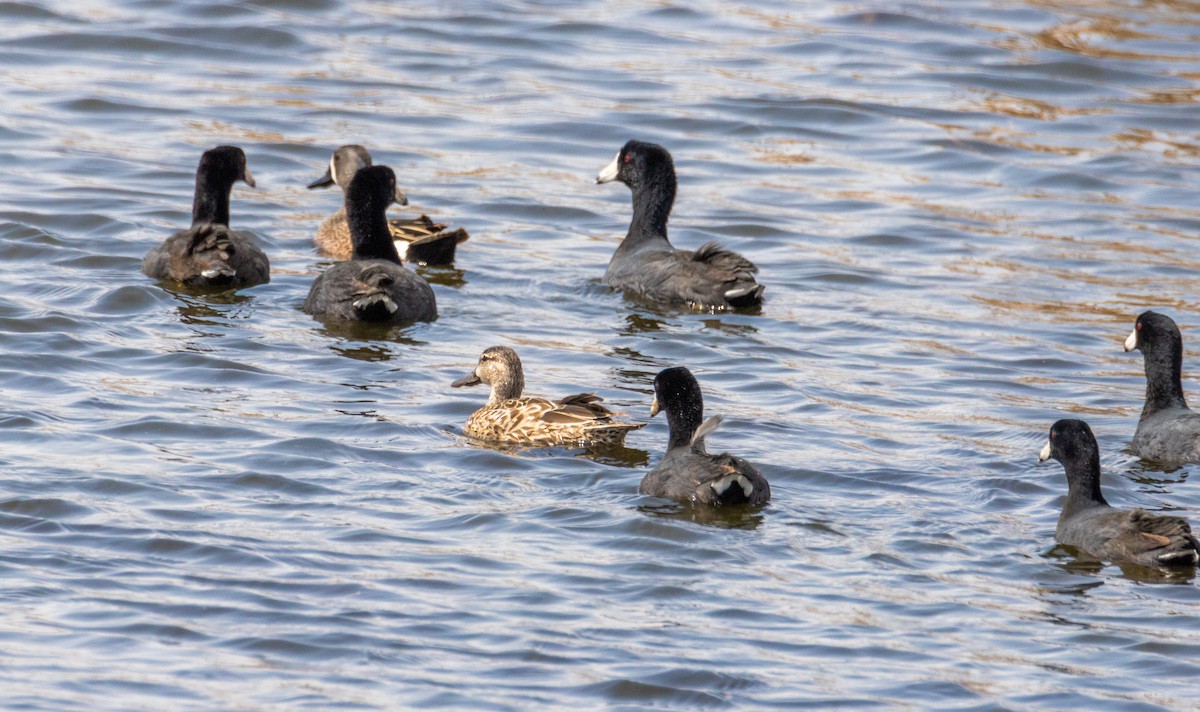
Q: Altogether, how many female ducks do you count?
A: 1